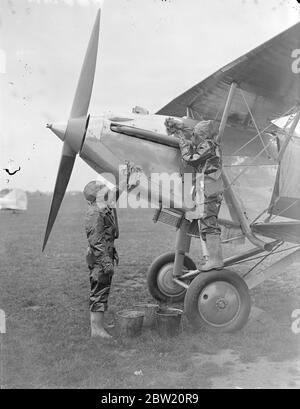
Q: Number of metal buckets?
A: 3